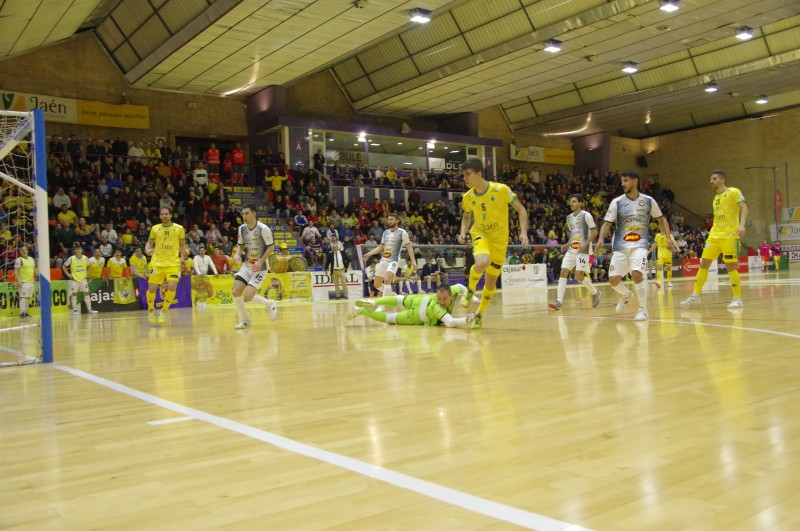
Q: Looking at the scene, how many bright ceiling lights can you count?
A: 7